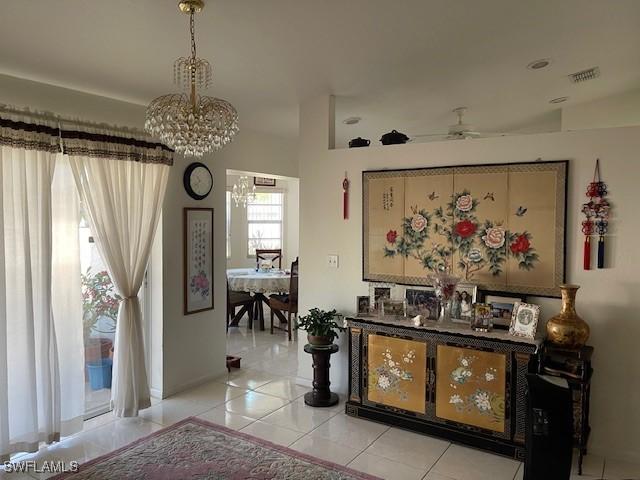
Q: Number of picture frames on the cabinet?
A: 8